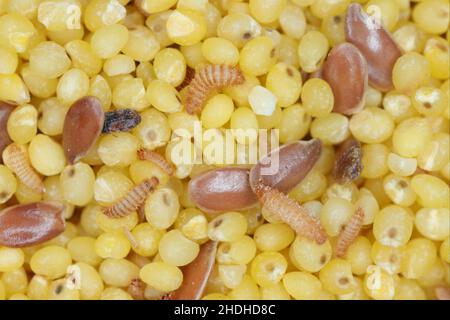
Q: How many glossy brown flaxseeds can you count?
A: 8